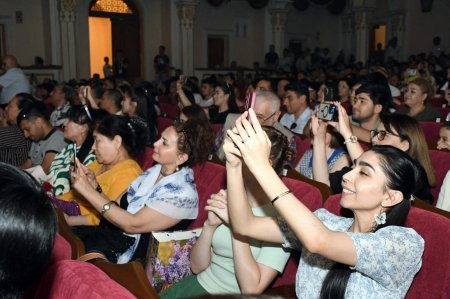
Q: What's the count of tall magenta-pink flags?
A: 0